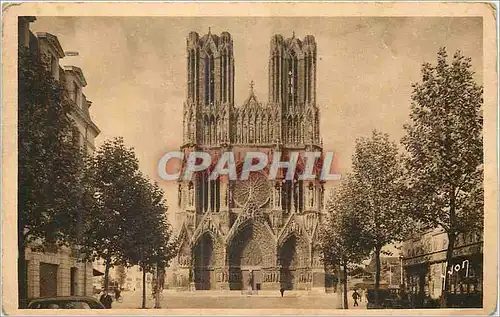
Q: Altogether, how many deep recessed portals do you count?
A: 3